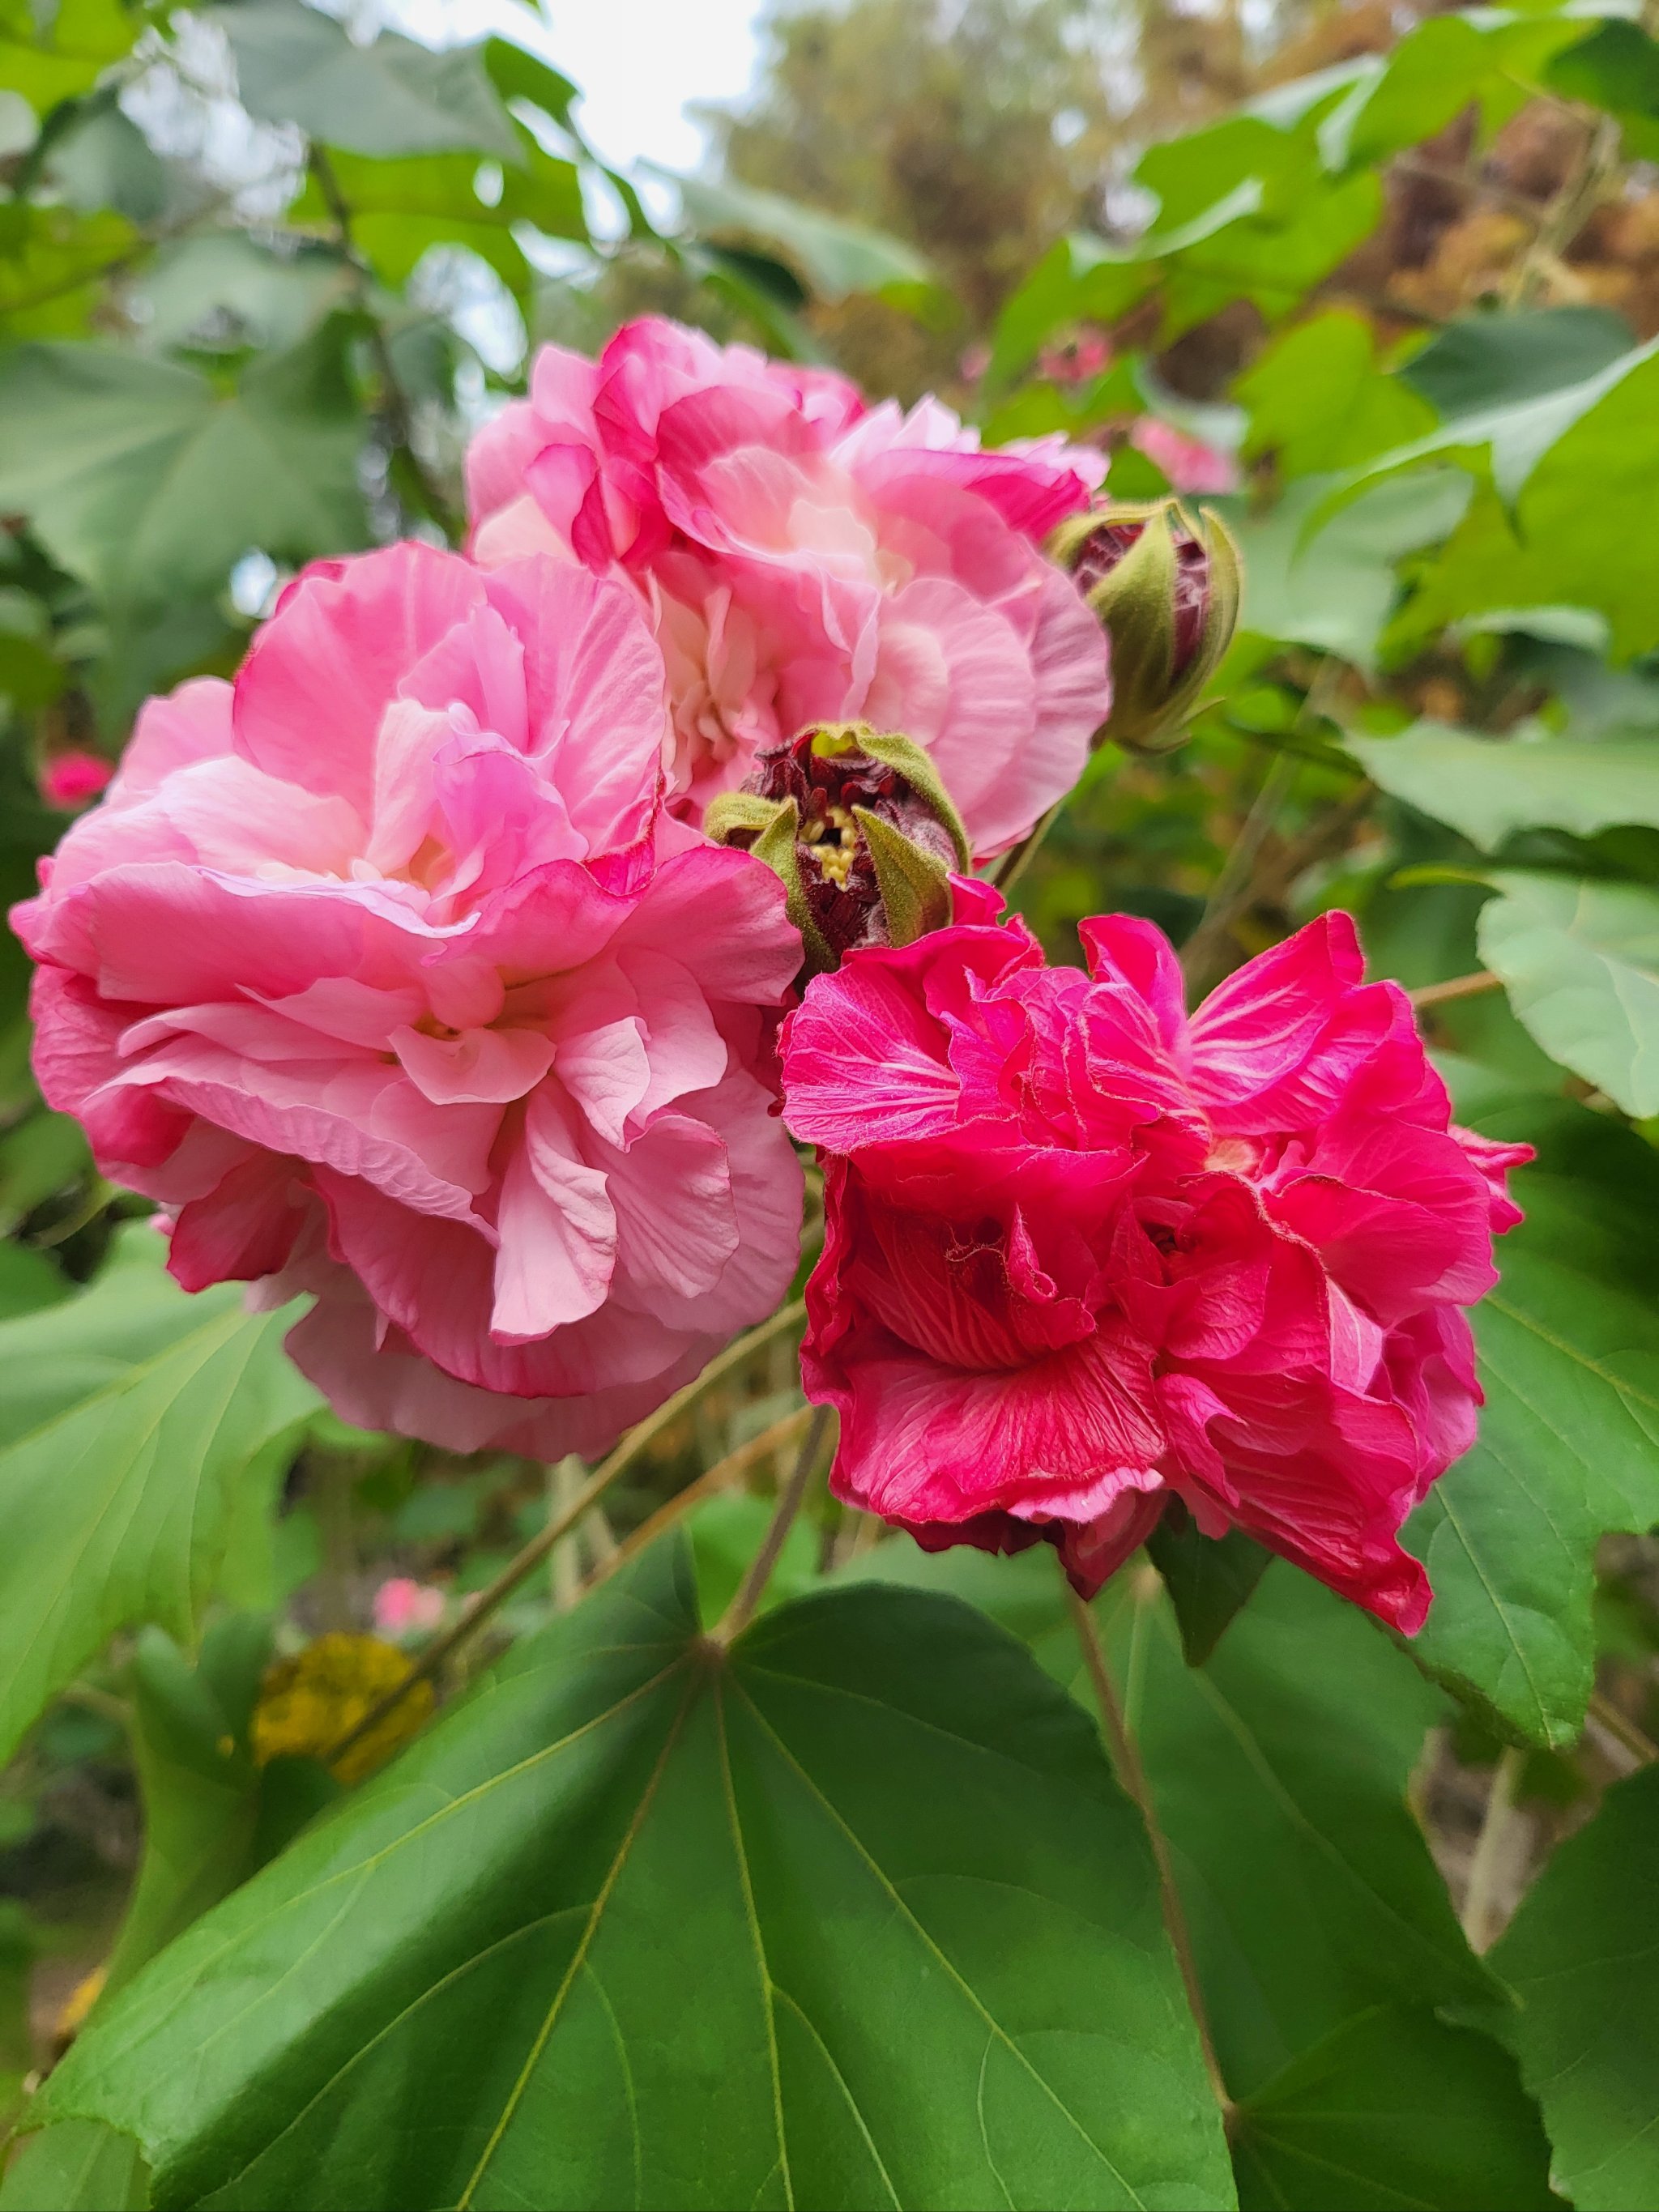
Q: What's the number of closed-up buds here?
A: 2